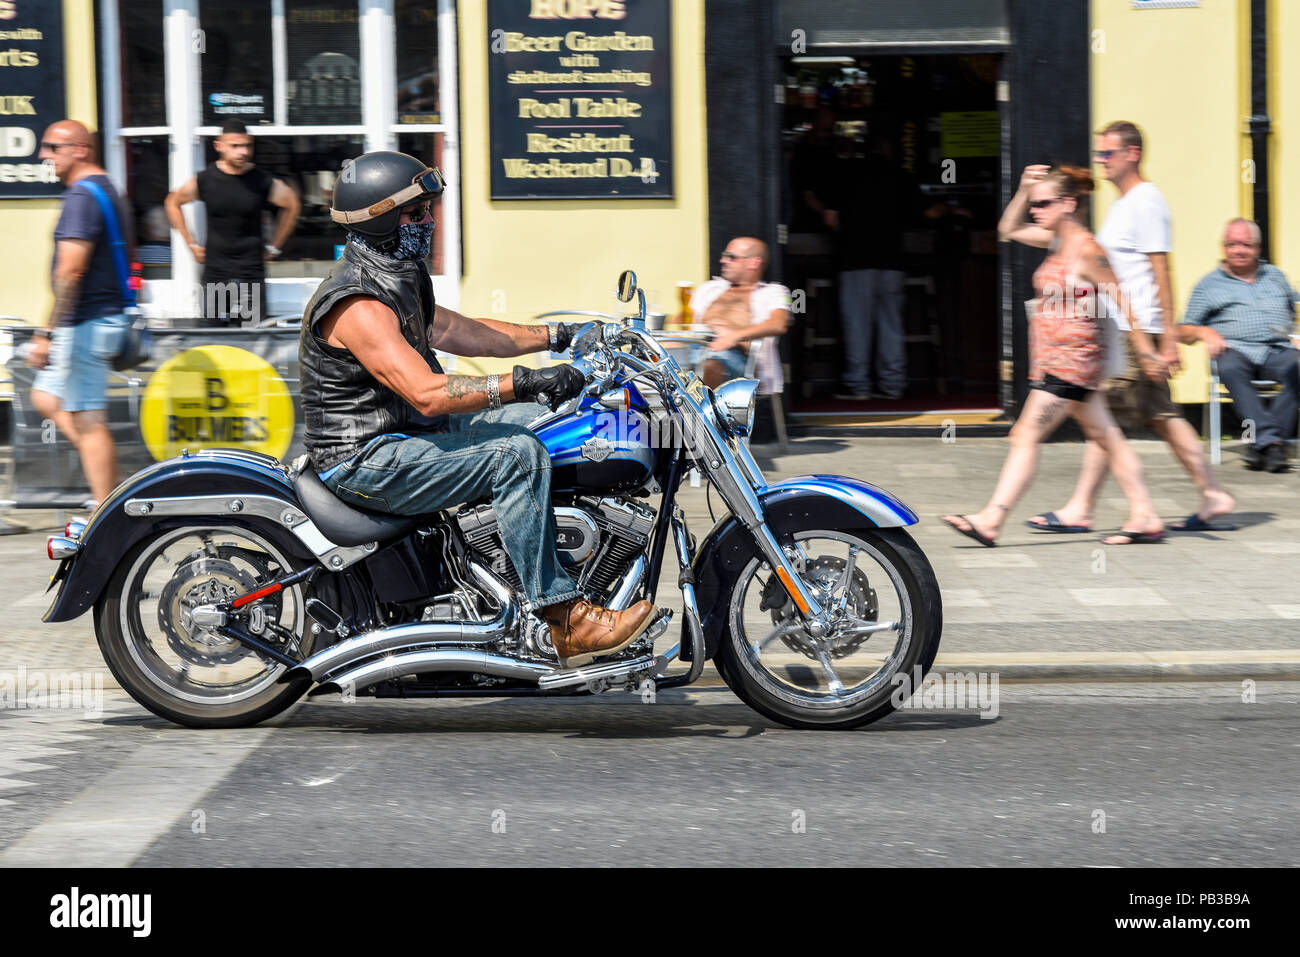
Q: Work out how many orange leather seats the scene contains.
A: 0